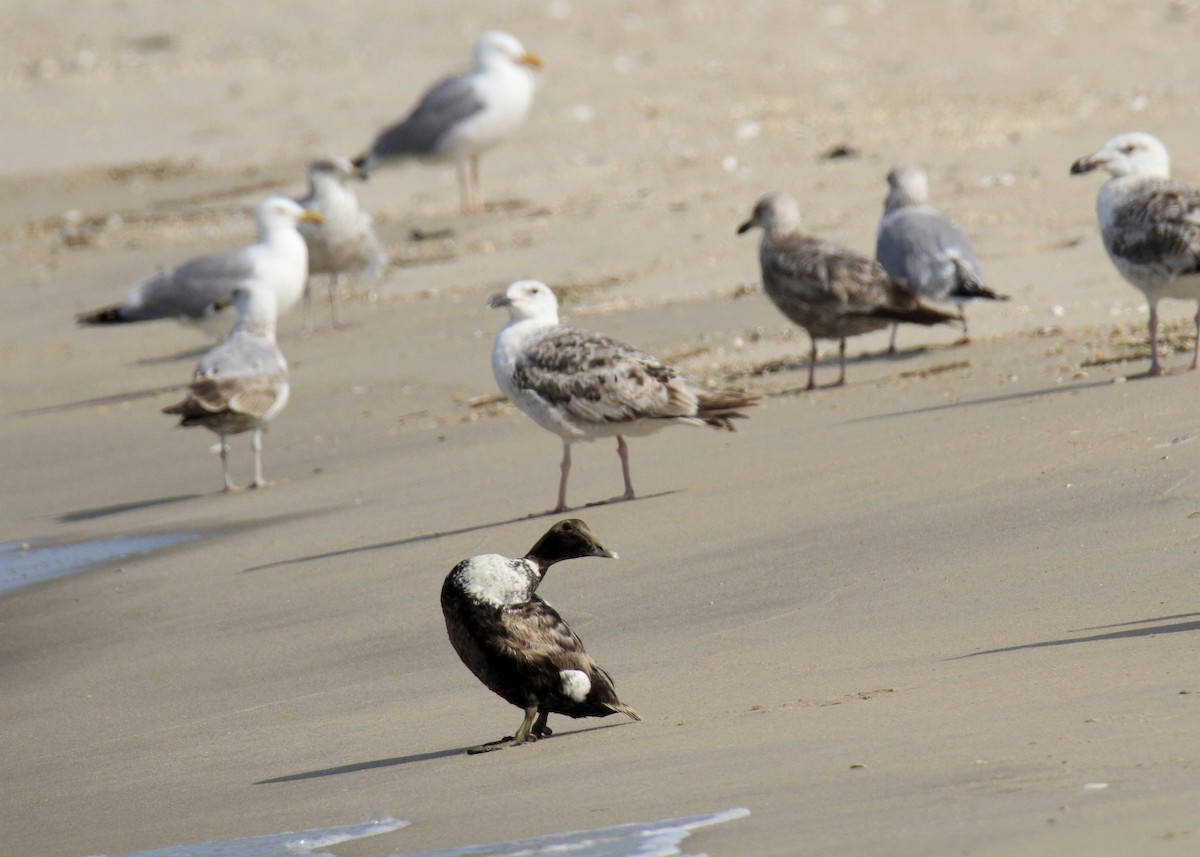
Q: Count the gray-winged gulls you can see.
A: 3